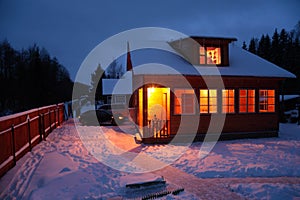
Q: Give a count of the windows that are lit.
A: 6